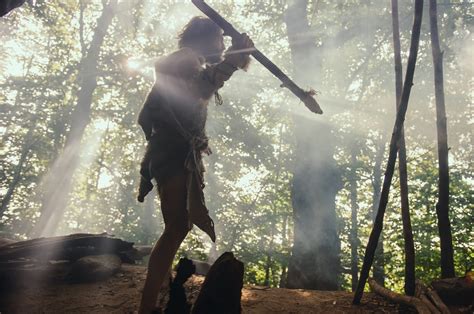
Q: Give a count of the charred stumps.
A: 2